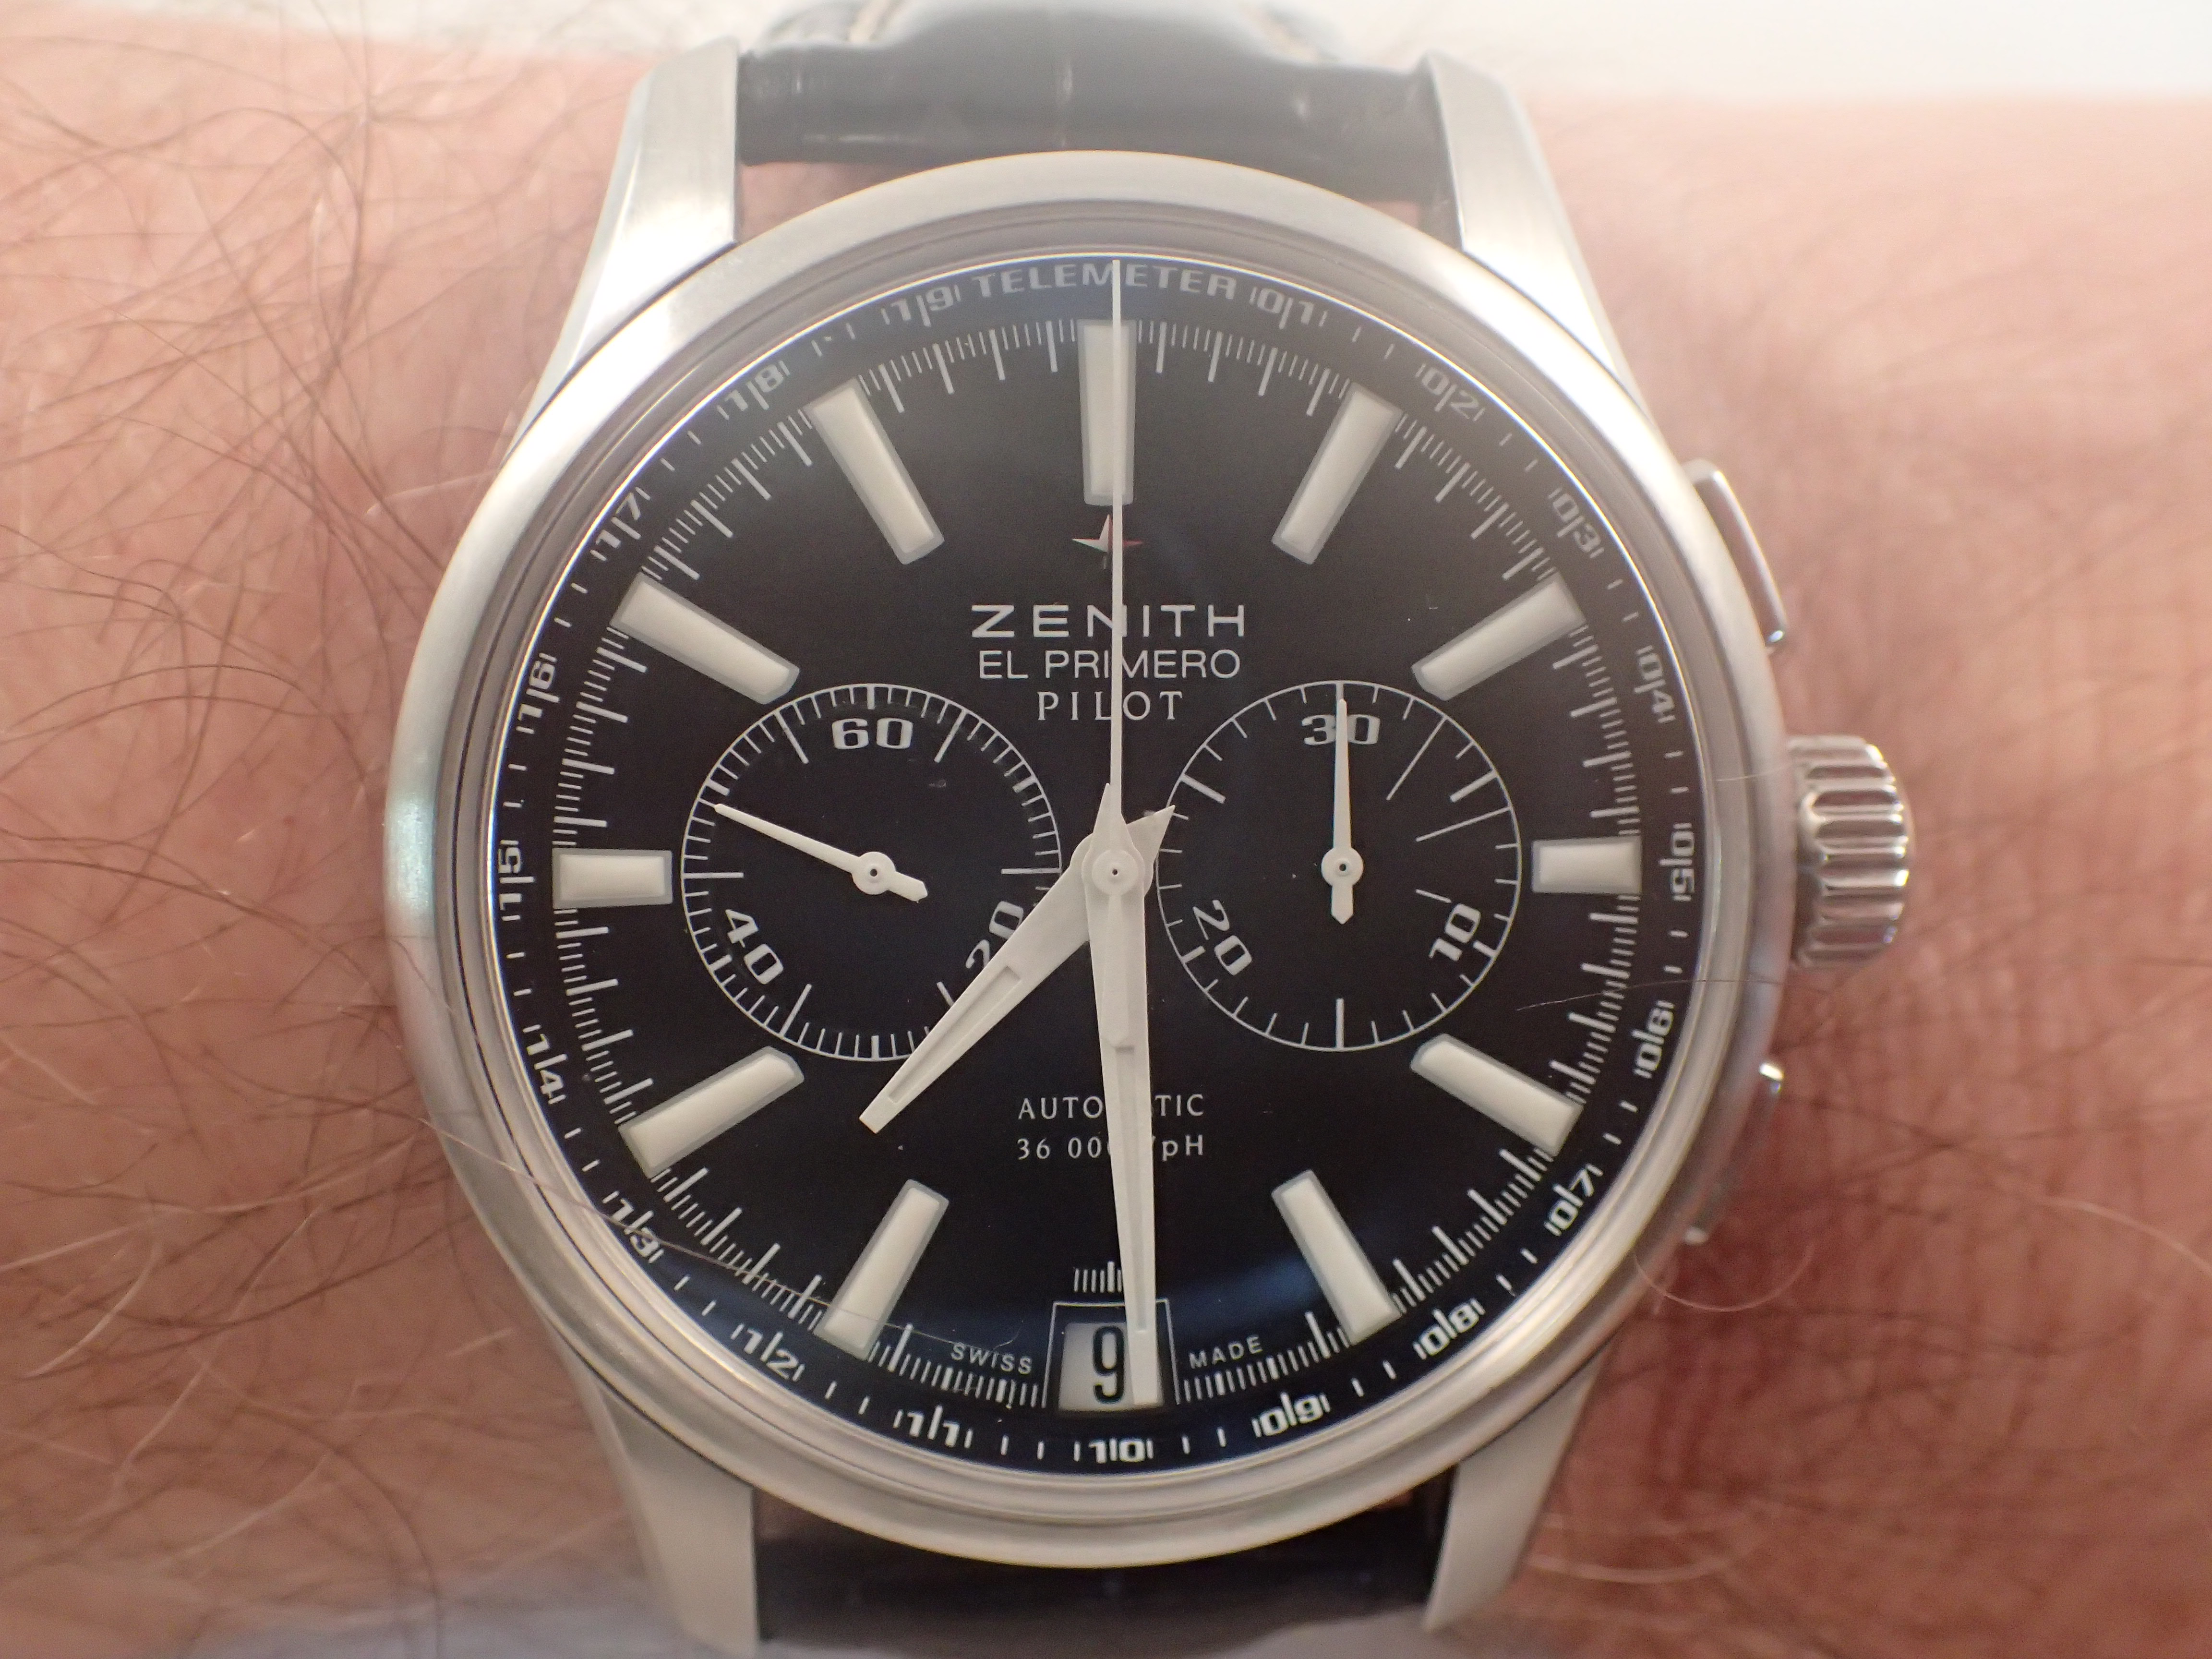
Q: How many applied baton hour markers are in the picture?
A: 11